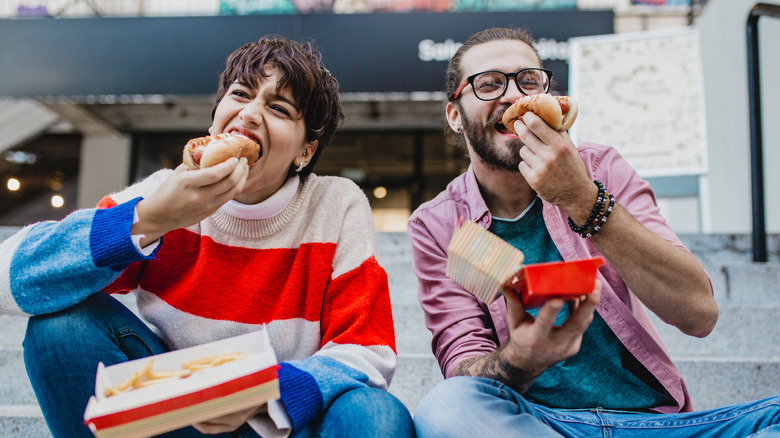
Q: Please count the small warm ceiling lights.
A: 3